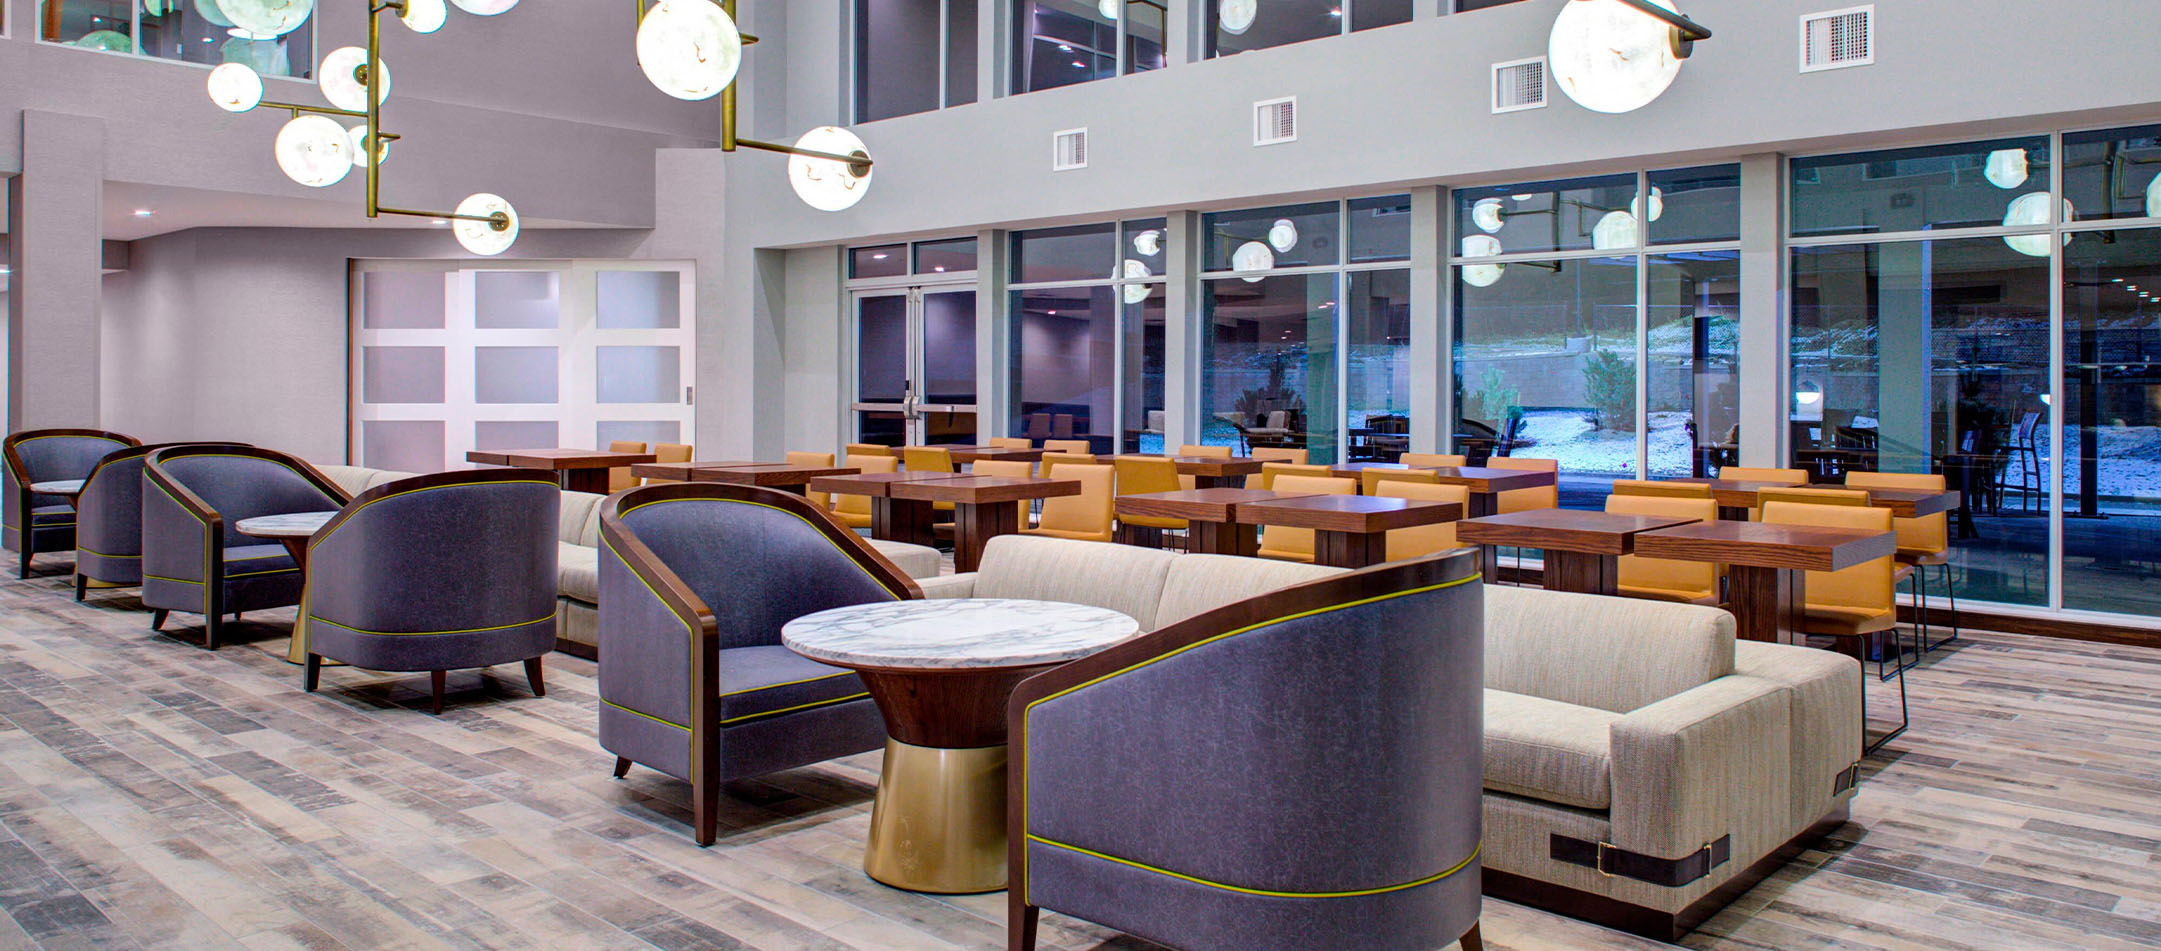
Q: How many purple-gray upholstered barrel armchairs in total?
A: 6